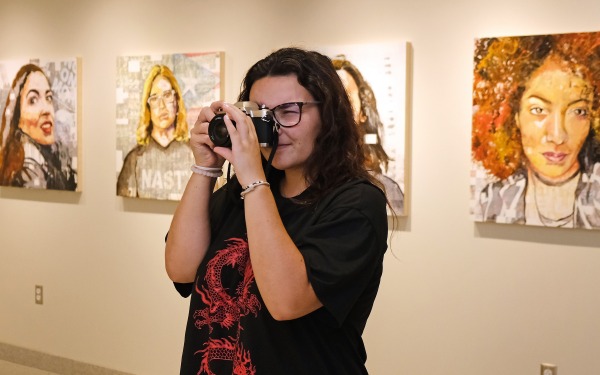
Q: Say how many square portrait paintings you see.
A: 4